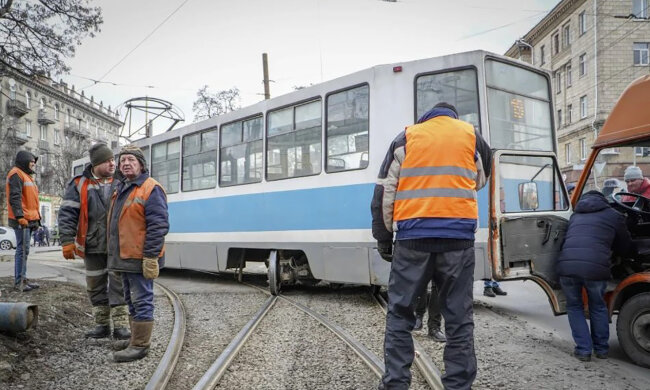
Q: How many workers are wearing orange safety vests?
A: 4